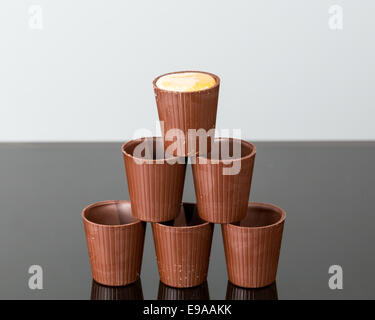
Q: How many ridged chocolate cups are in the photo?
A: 6